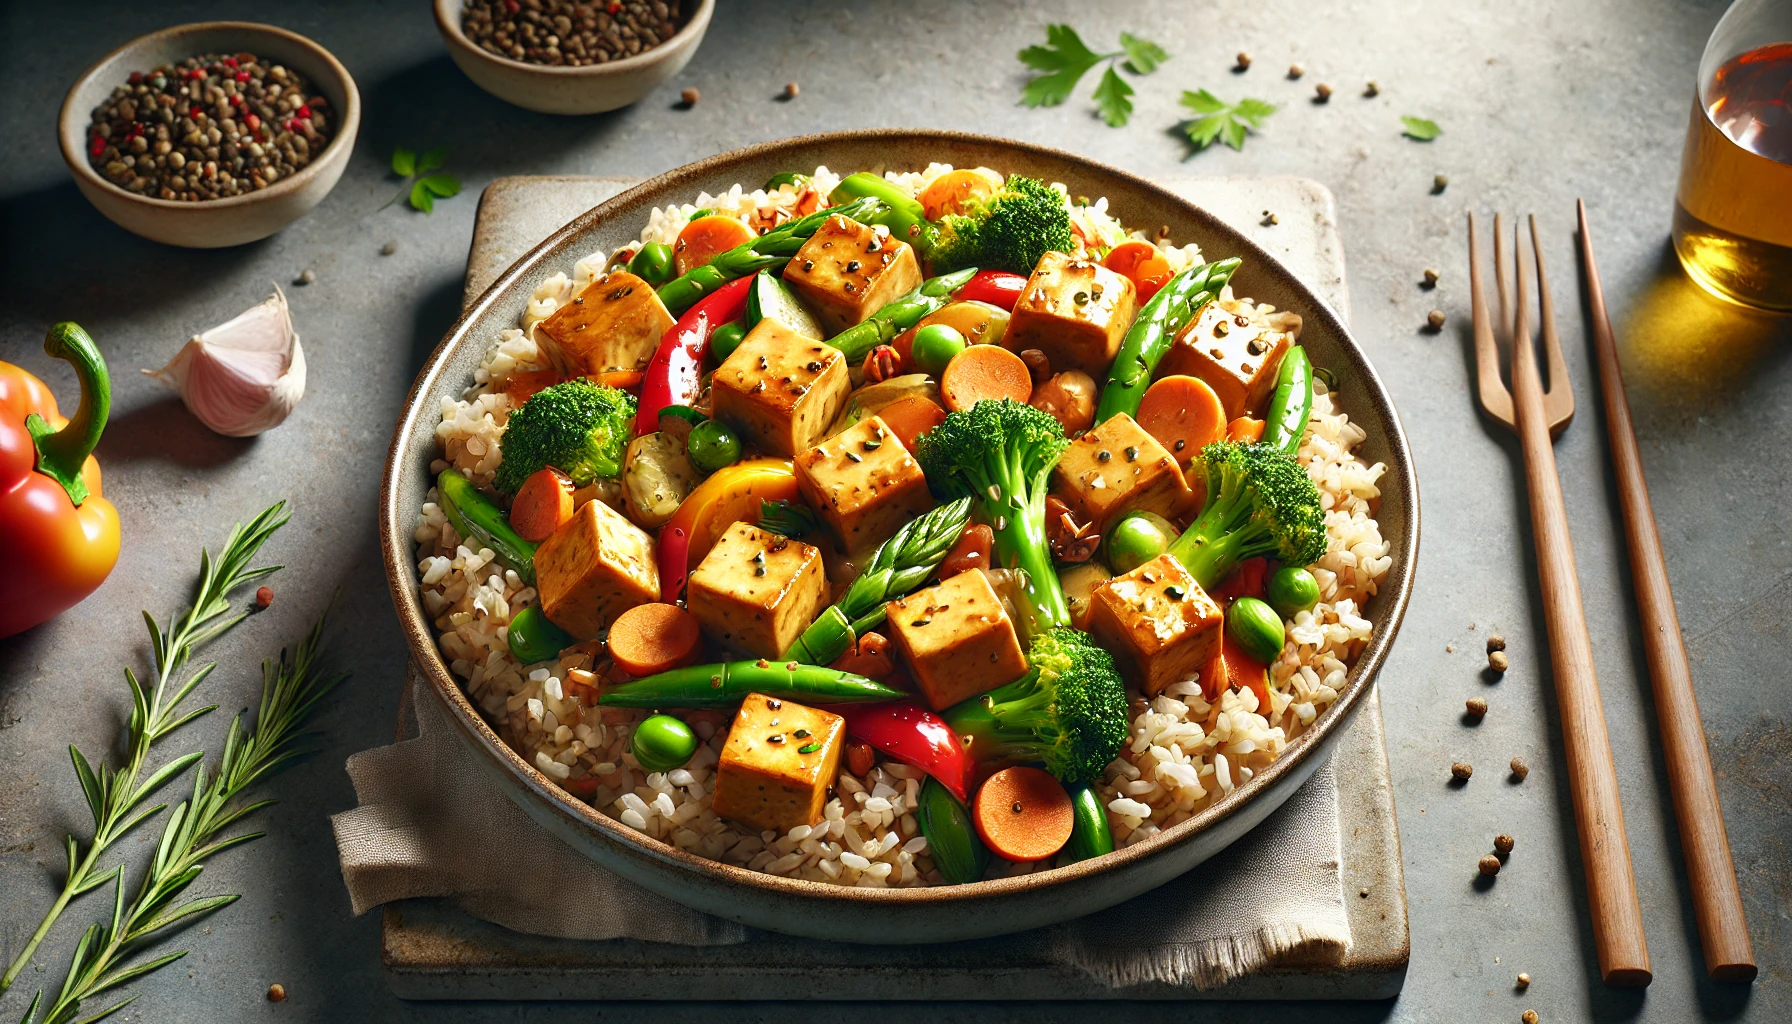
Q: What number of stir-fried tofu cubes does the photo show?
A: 12